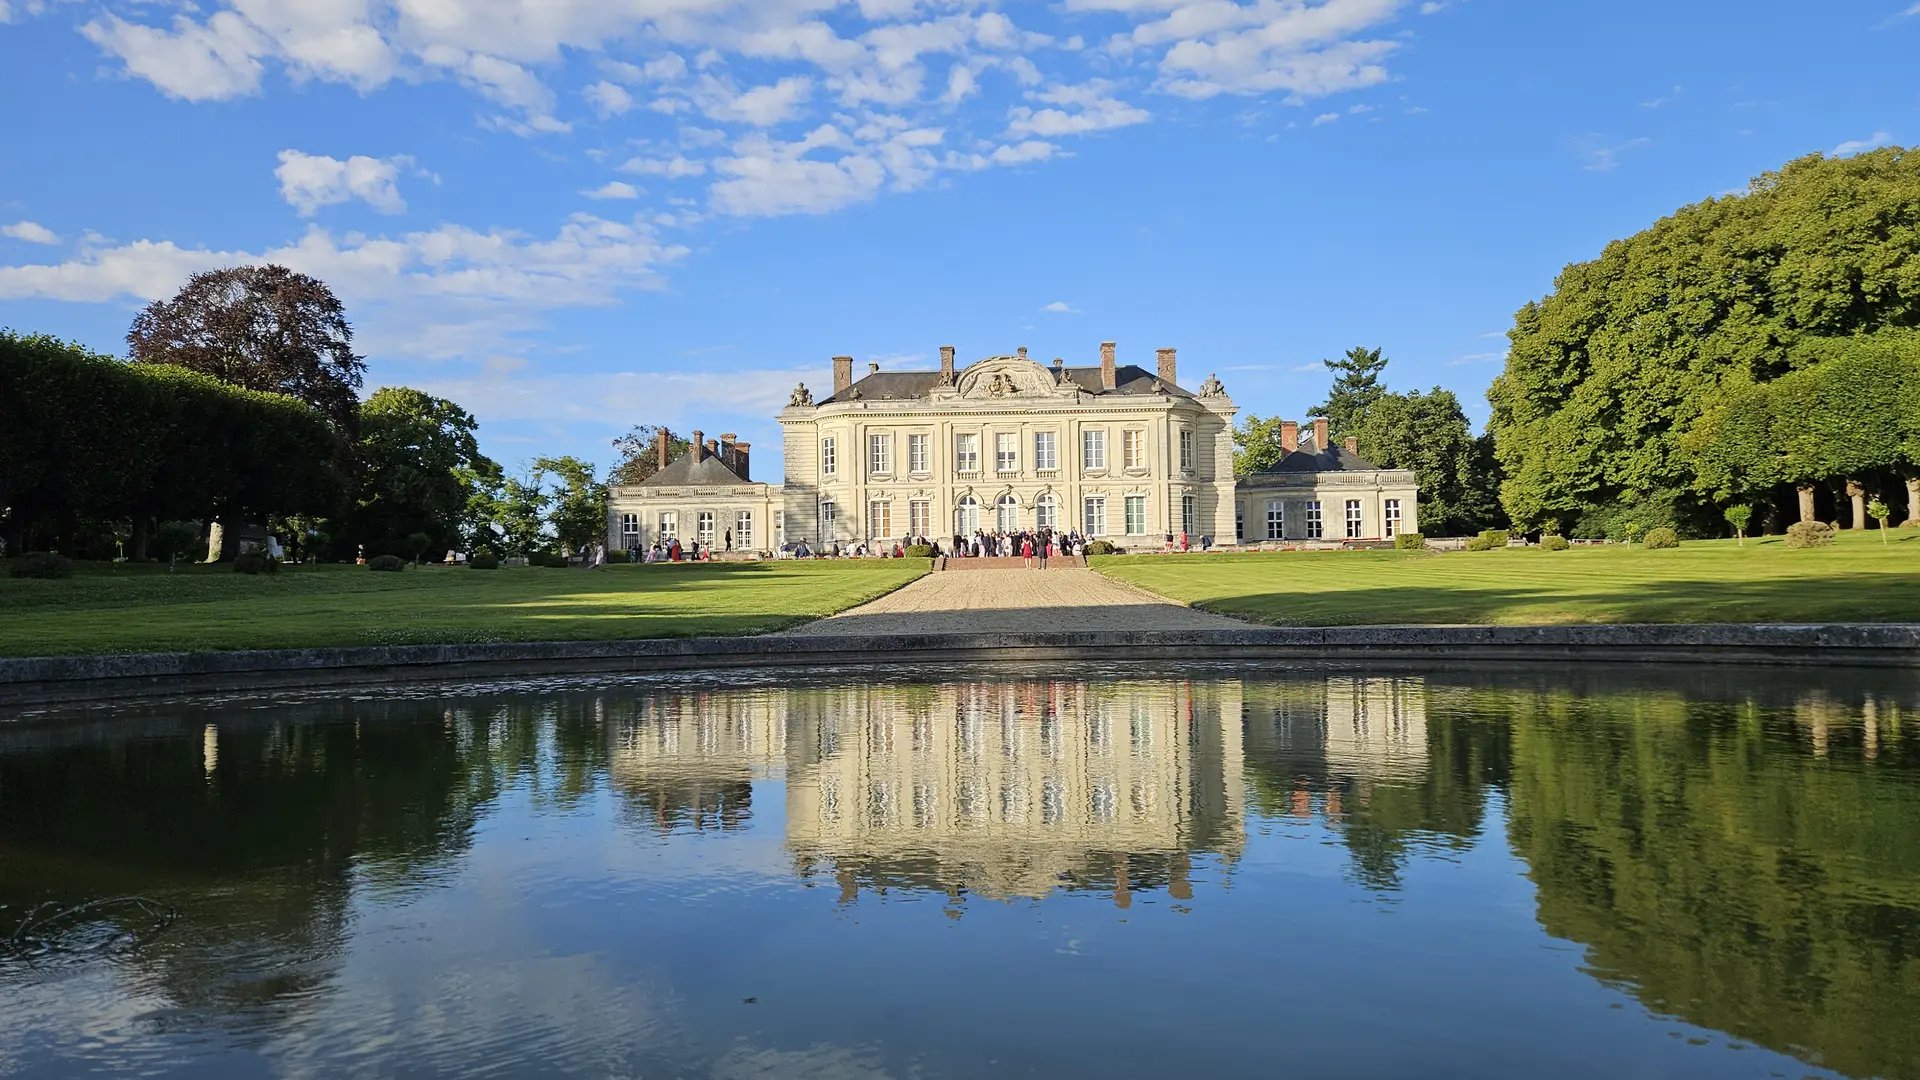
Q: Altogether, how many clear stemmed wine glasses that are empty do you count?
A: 0